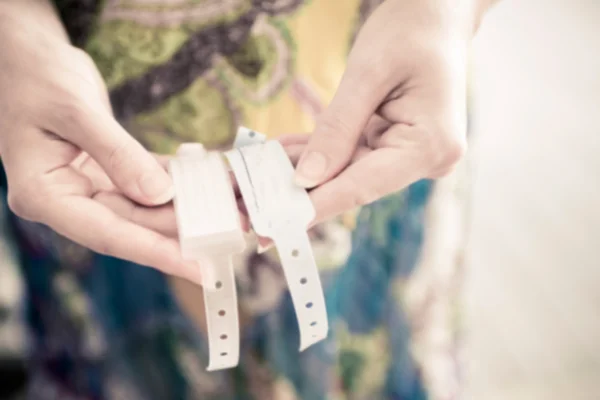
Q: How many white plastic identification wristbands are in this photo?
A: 2